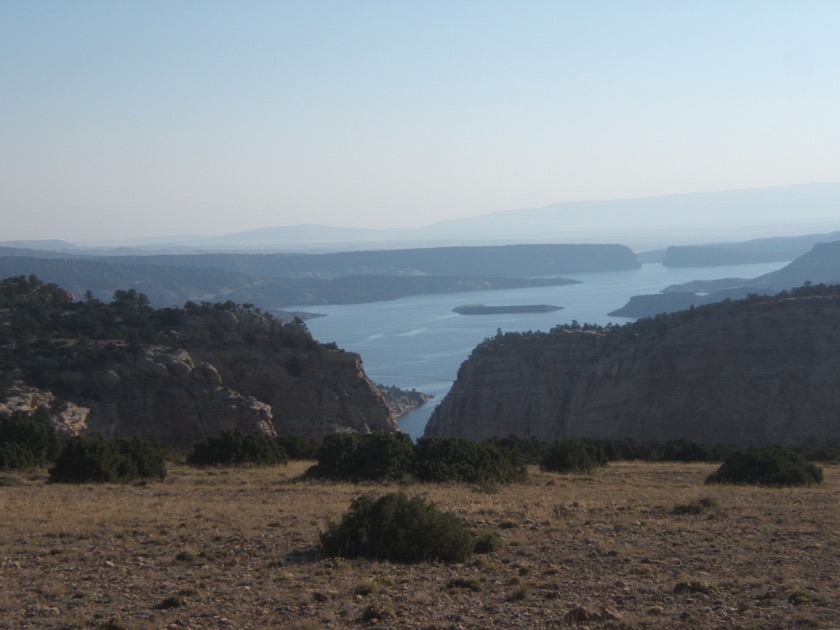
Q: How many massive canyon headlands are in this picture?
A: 2